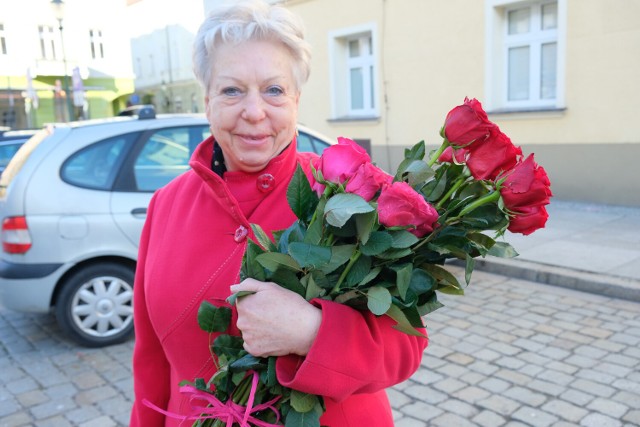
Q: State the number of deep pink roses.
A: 3